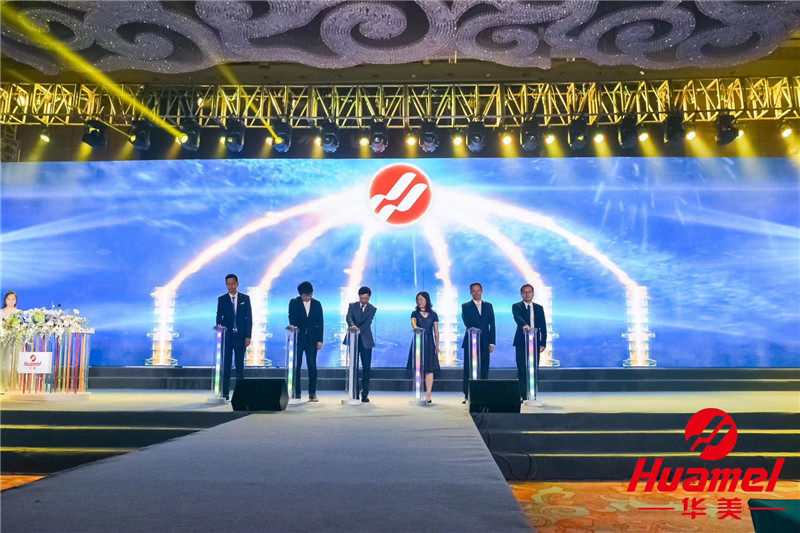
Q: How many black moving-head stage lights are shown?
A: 14